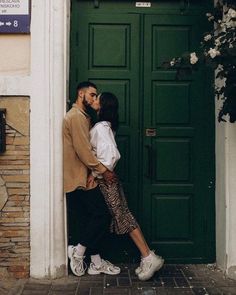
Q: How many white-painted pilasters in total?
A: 2